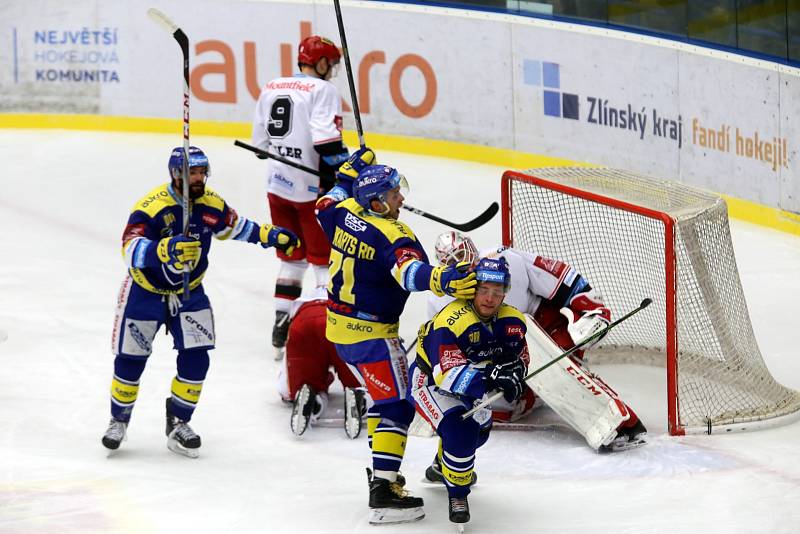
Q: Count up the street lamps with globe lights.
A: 0